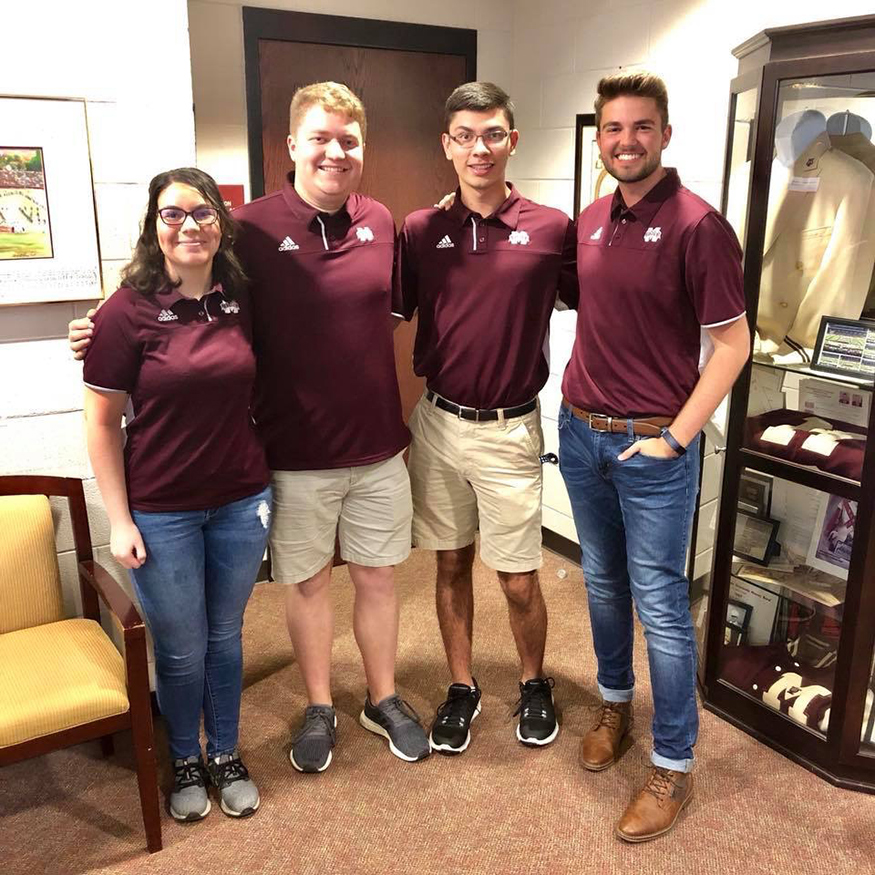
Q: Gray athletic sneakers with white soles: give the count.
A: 4